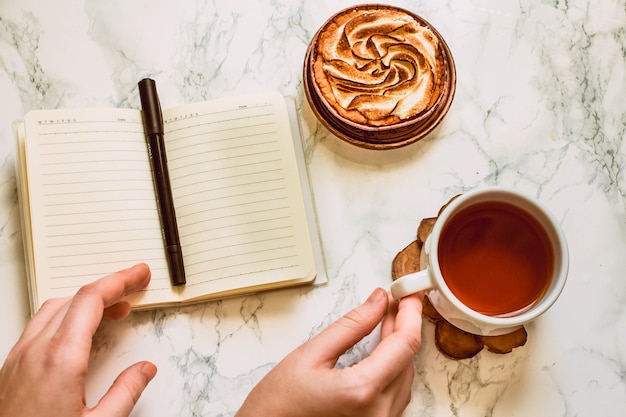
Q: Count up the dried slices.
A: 6